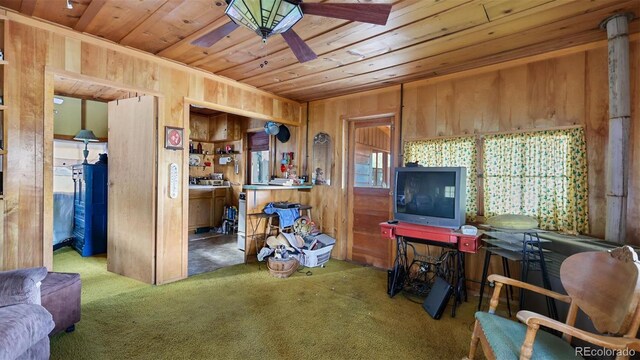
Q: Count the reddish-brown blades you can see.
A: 3